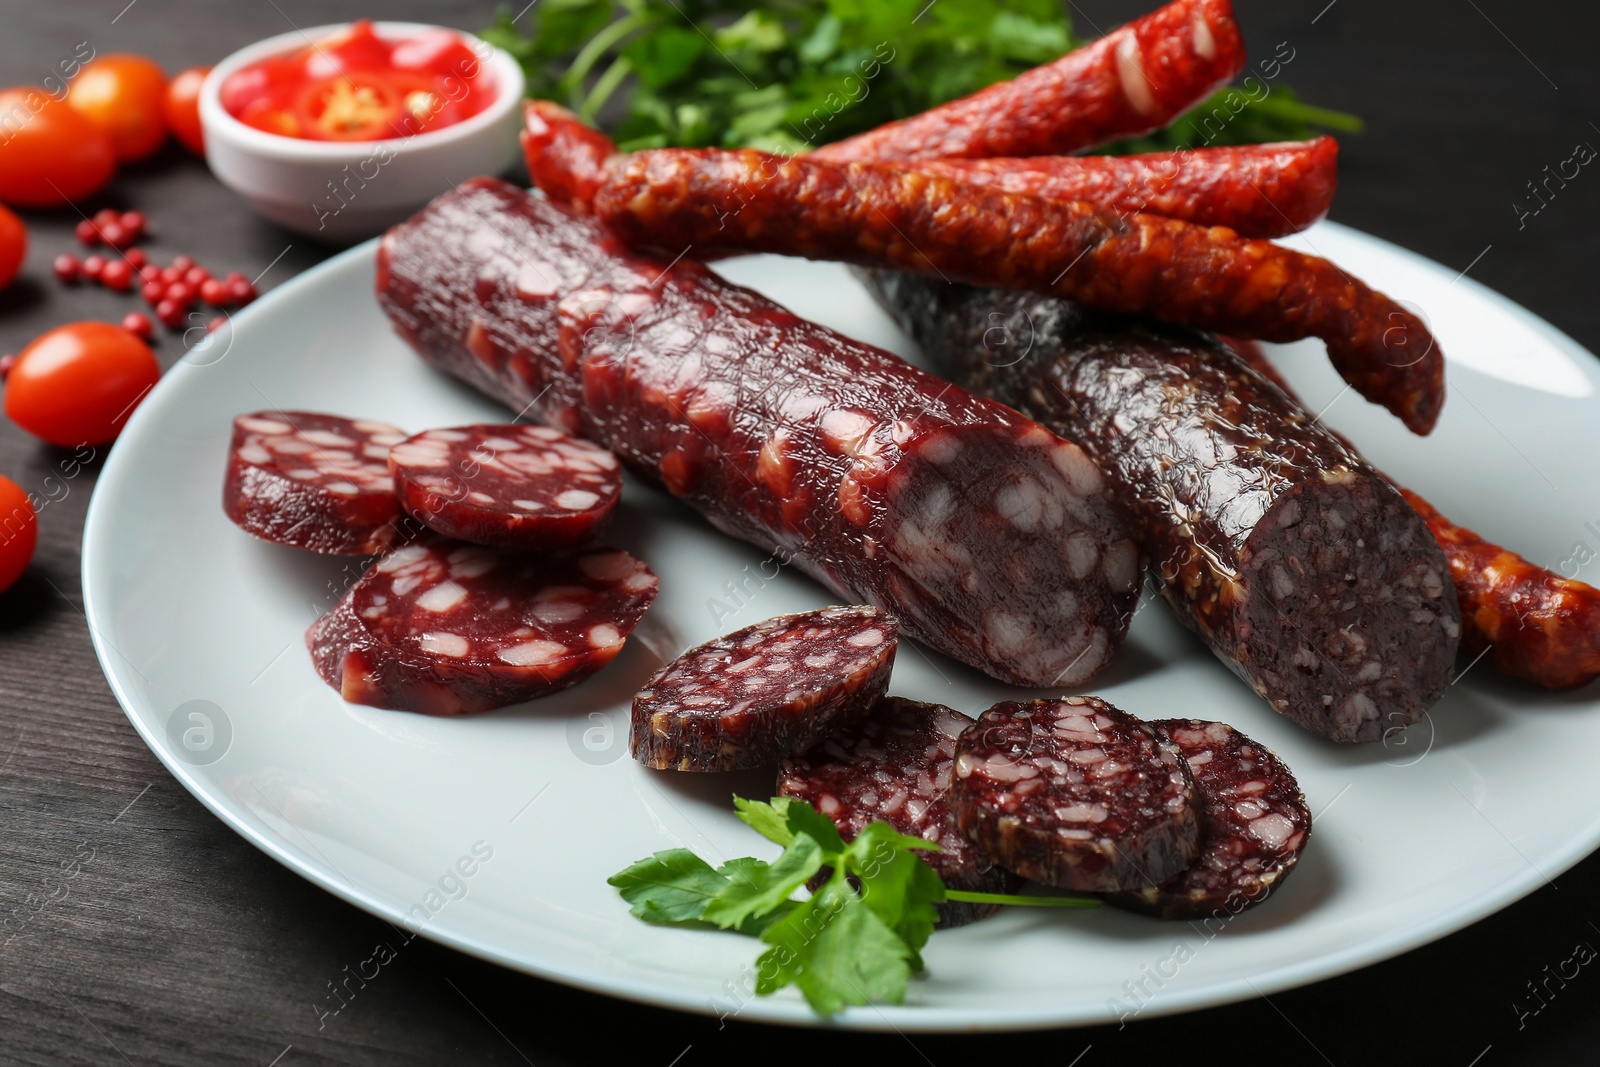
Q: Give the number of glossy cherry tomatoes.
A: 6